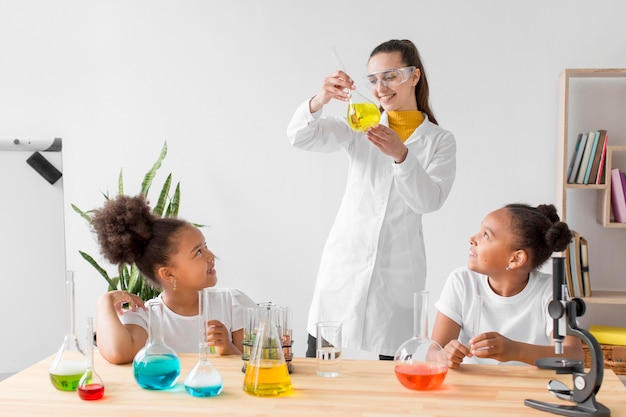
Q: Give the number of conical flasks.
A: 1